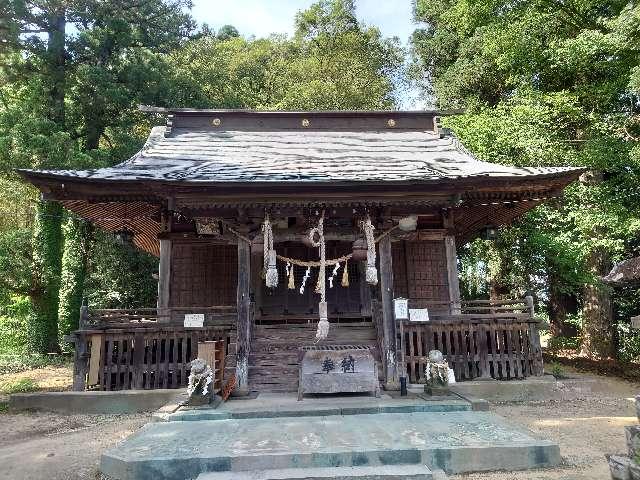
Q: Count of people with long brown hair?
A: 0